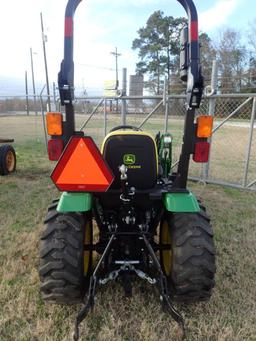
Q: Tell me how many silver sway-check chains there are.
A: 2